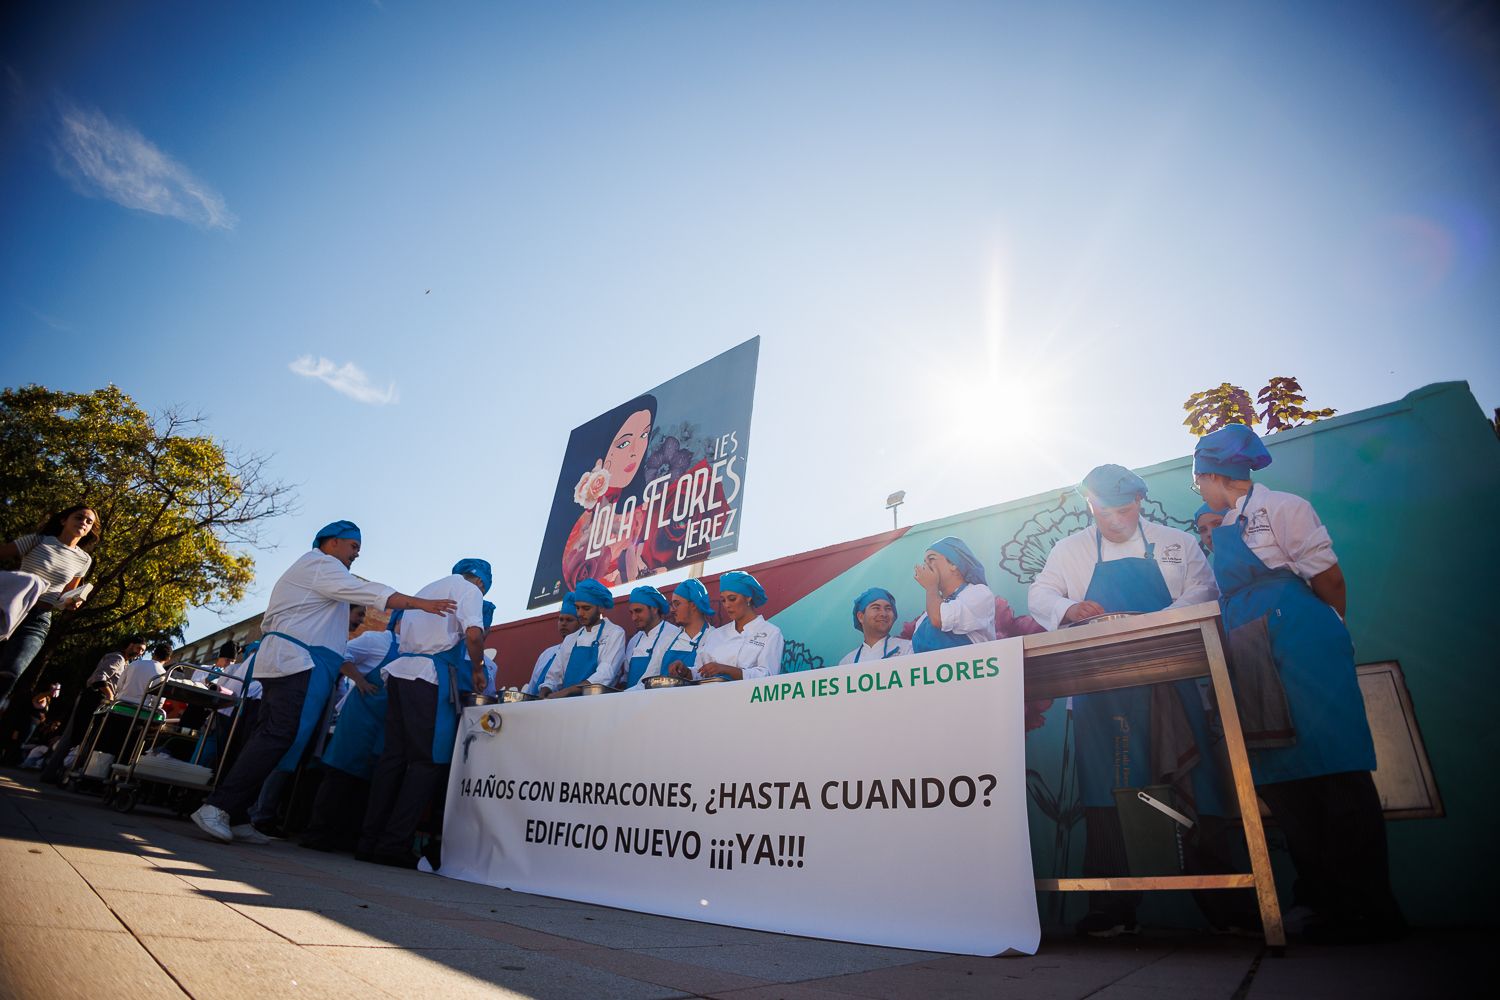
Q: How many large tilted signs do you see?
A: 1